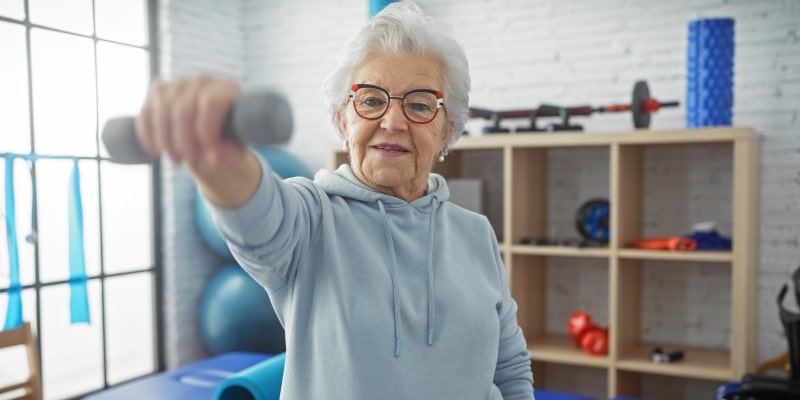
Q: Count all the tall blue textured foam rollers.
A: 1